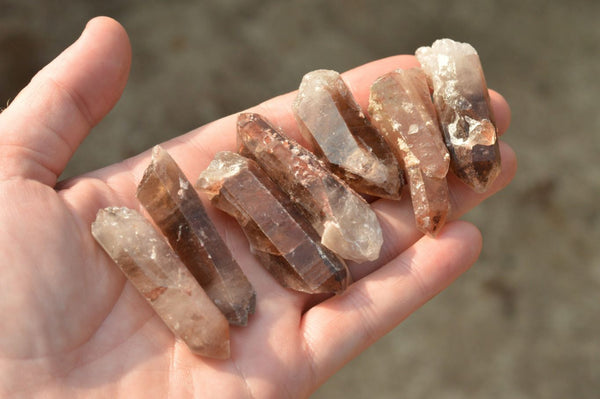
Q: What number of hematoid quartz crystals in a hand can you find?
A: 7